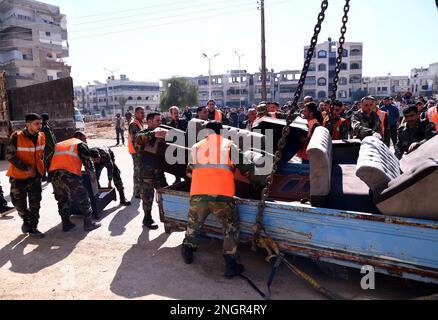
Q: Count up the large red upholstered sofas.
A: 0